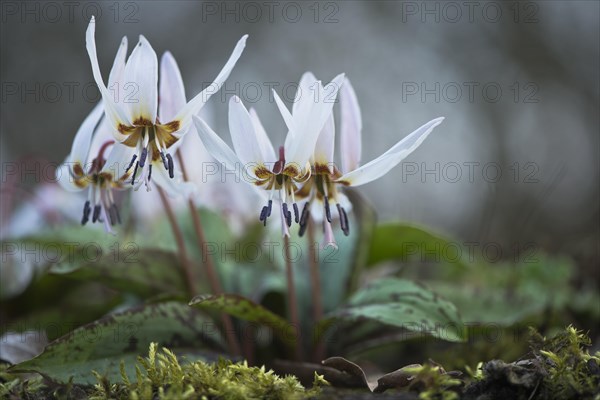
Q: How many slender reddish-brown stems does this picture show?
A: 4